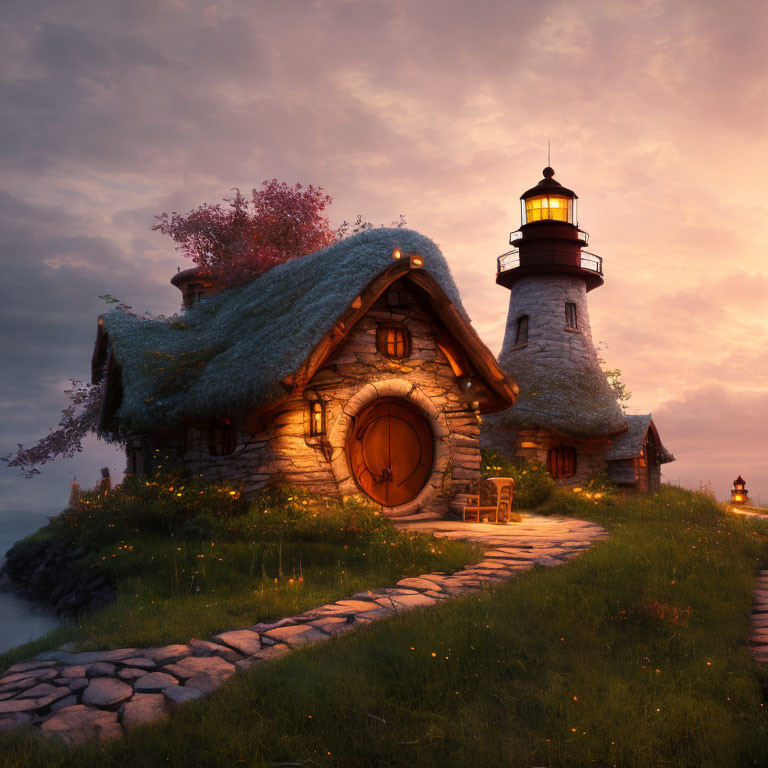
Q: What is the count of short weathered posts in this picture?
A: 2